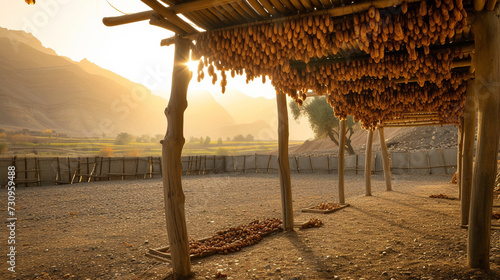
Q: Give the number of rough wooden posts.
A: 8